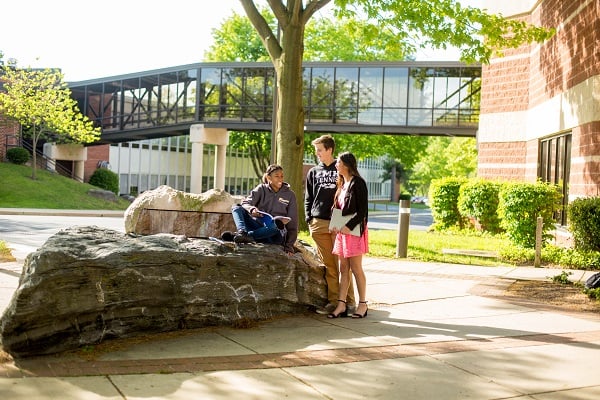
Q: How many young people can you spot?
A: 3